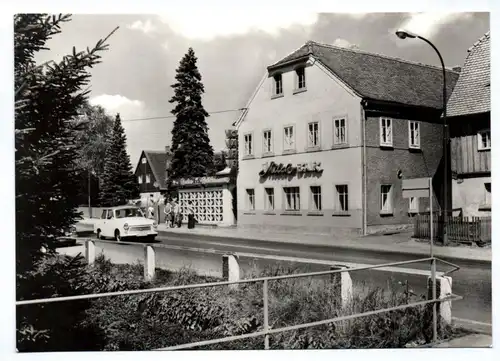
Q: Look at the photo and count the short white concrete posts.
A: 5